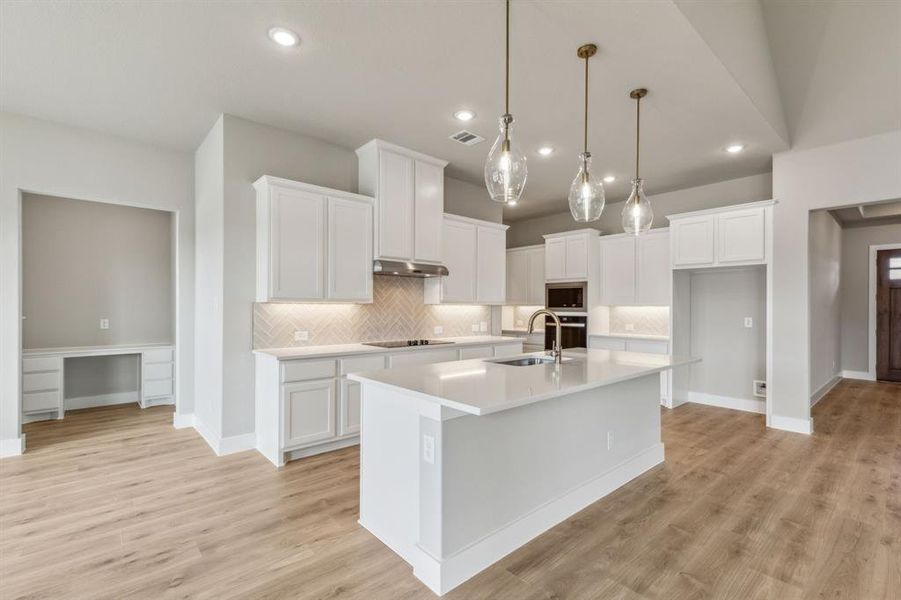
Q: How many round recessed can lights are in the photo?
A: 6